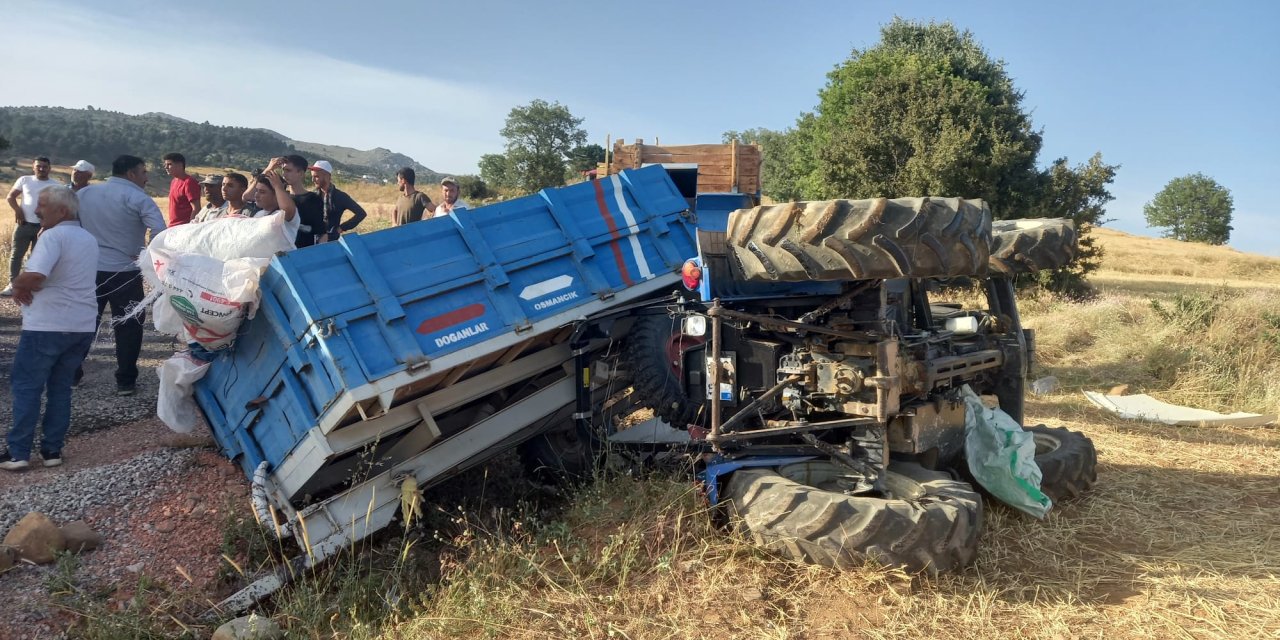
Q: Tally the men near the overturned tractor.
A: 12